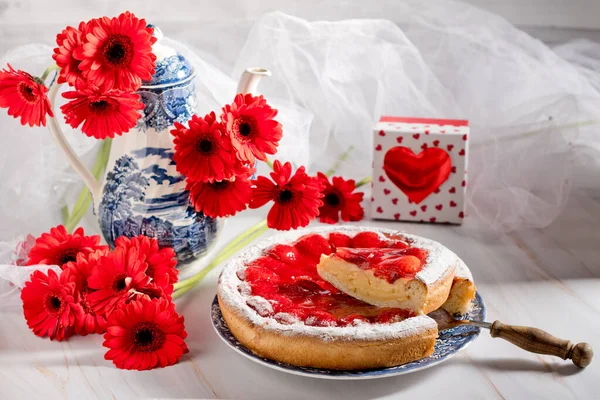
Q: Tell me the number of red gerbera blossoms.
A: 15